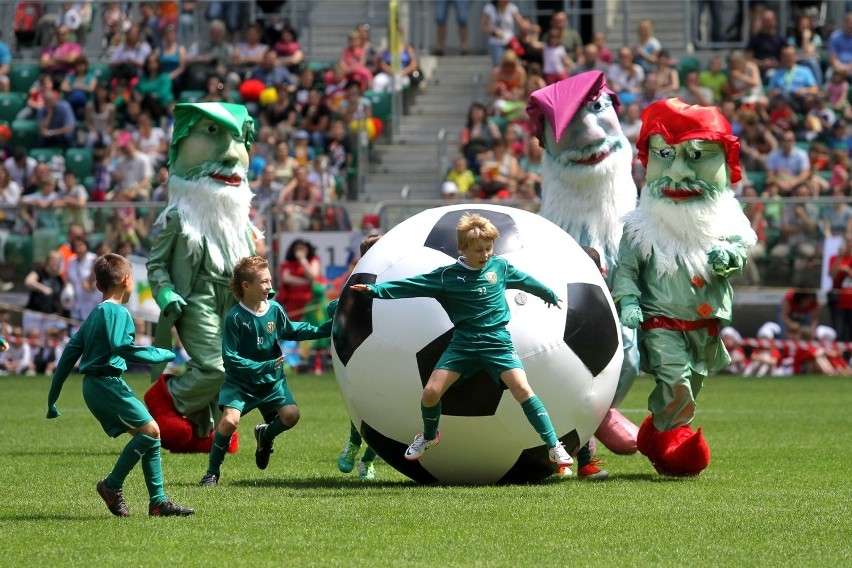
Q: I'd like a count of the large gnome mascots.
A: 3